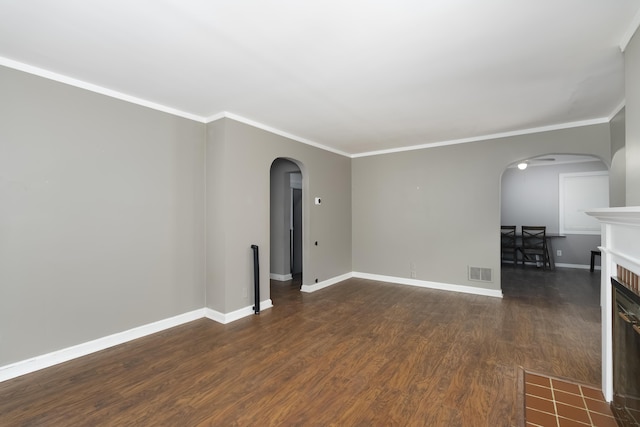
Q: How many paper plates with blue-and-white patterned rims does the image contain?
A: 0